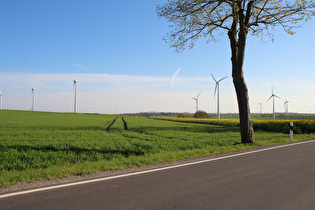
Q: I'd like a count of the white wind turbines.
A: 8